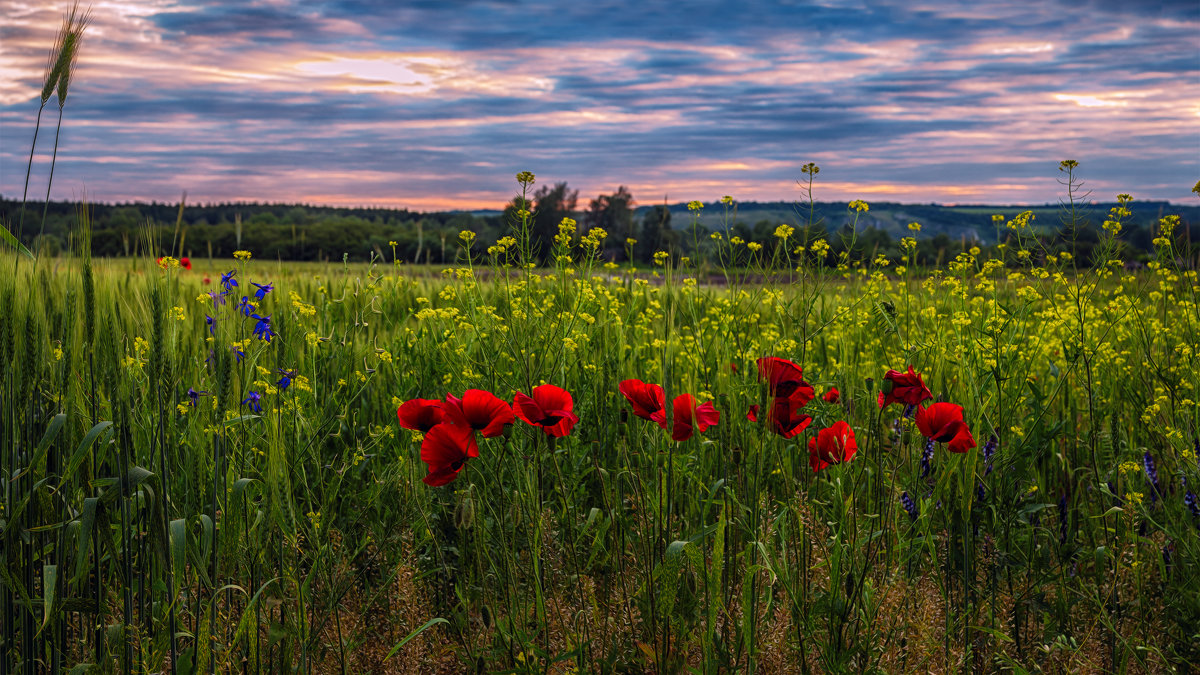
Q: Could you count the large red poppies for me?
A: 11